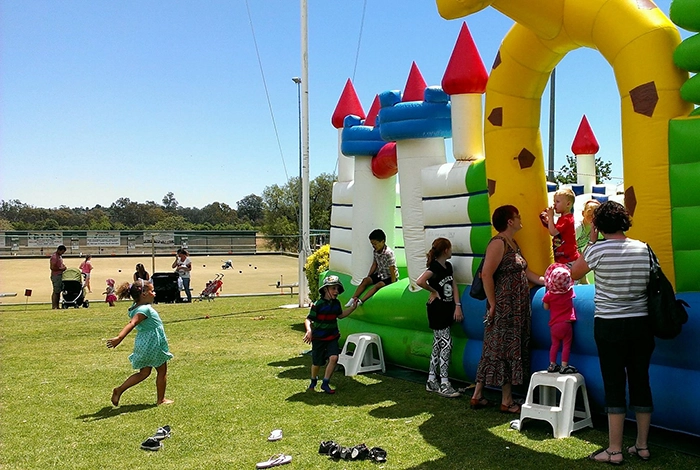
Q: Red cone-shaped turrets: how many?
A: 5